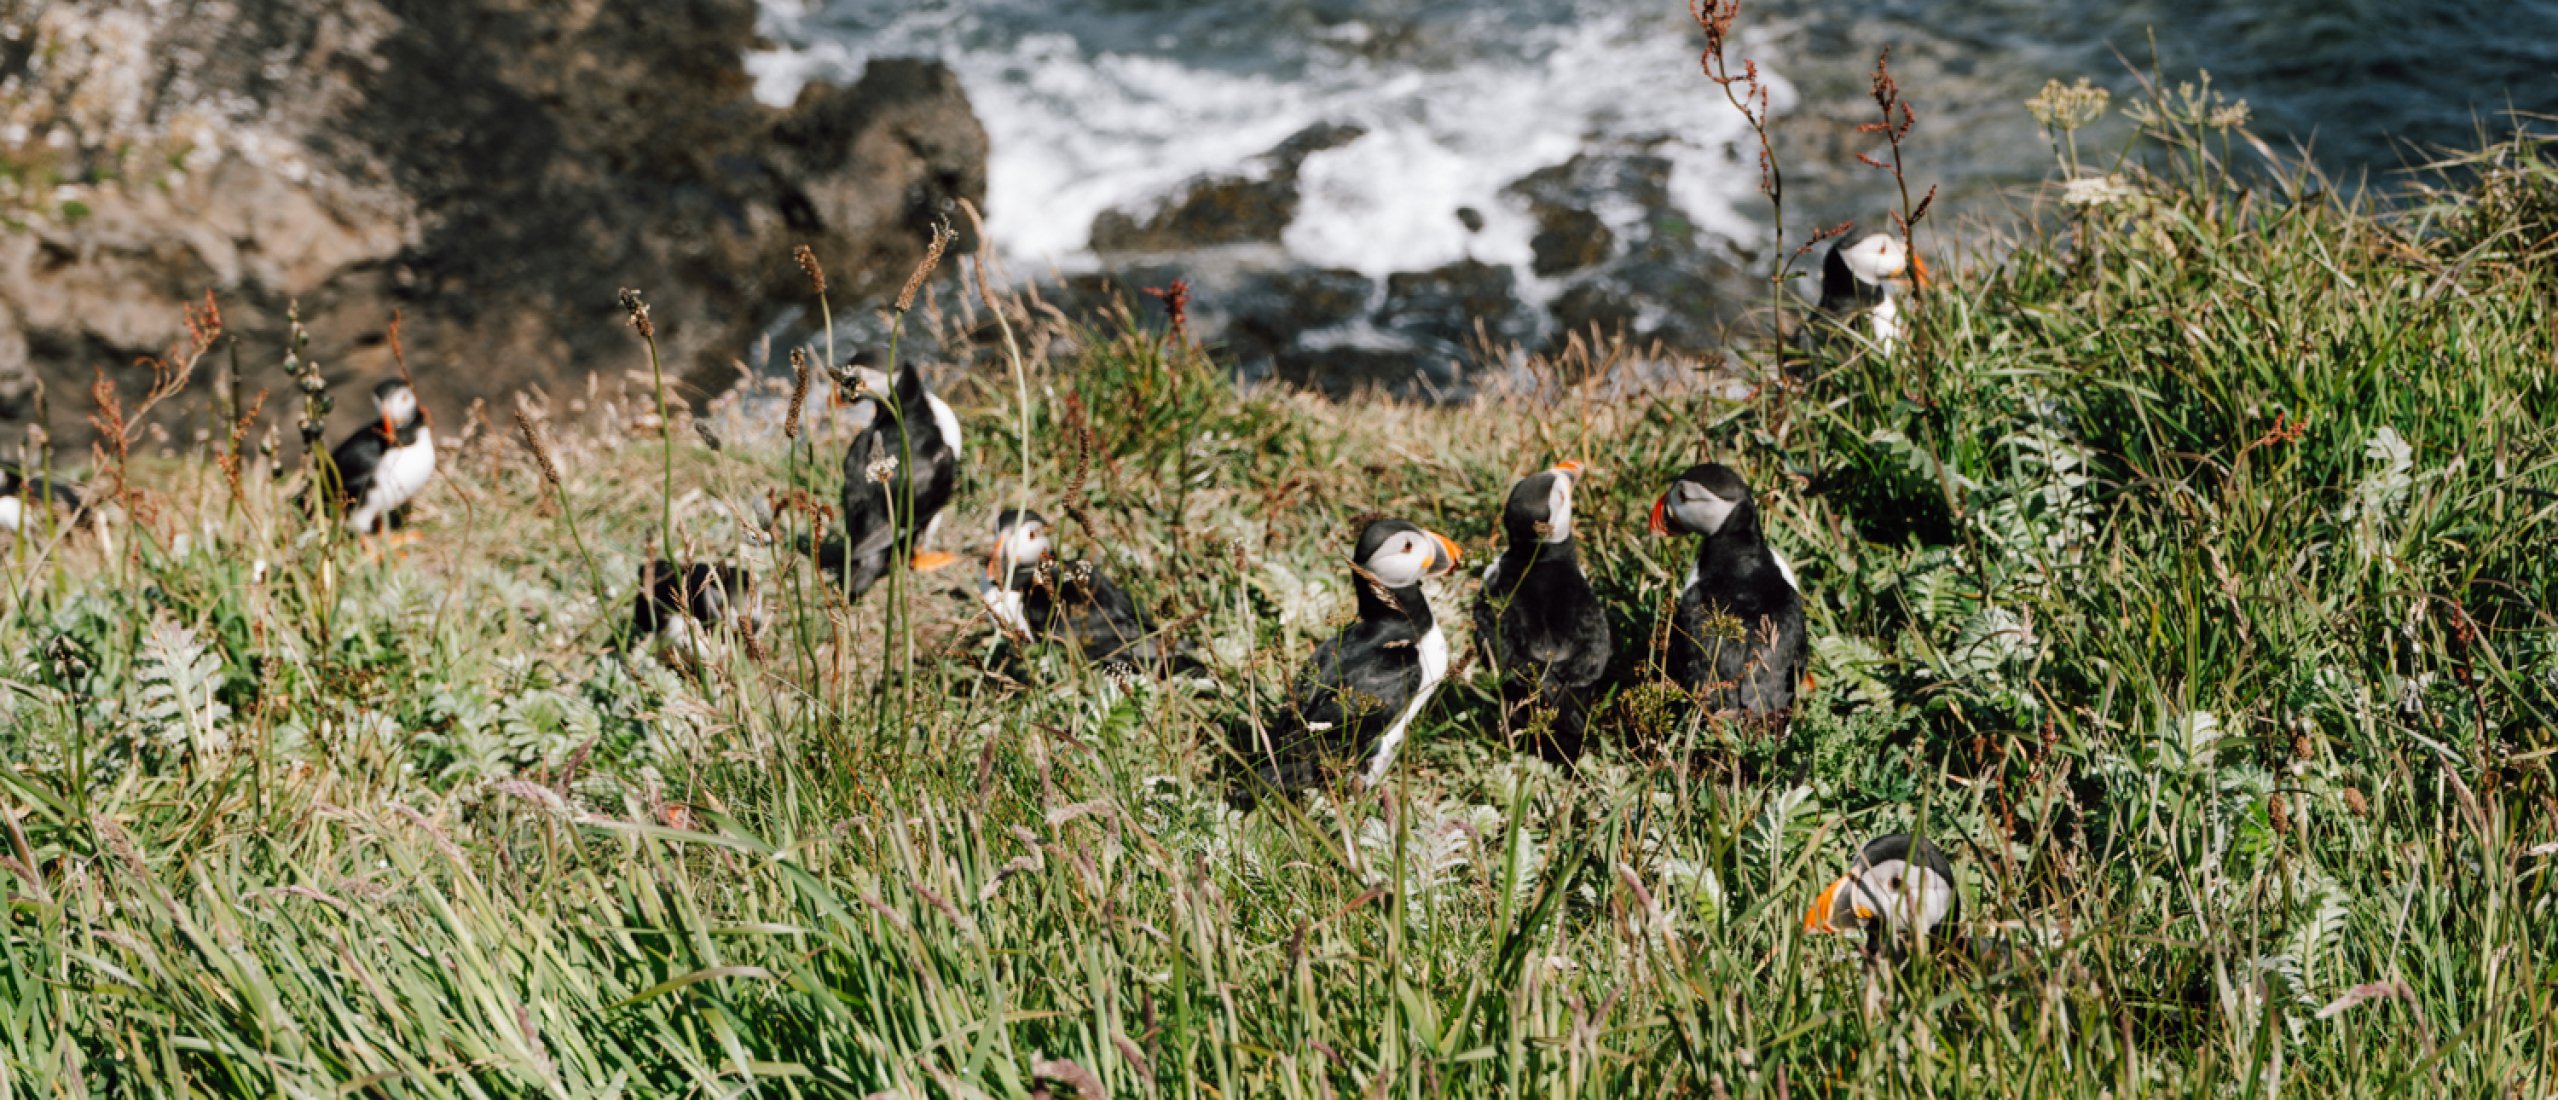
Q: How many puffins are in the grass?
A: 10